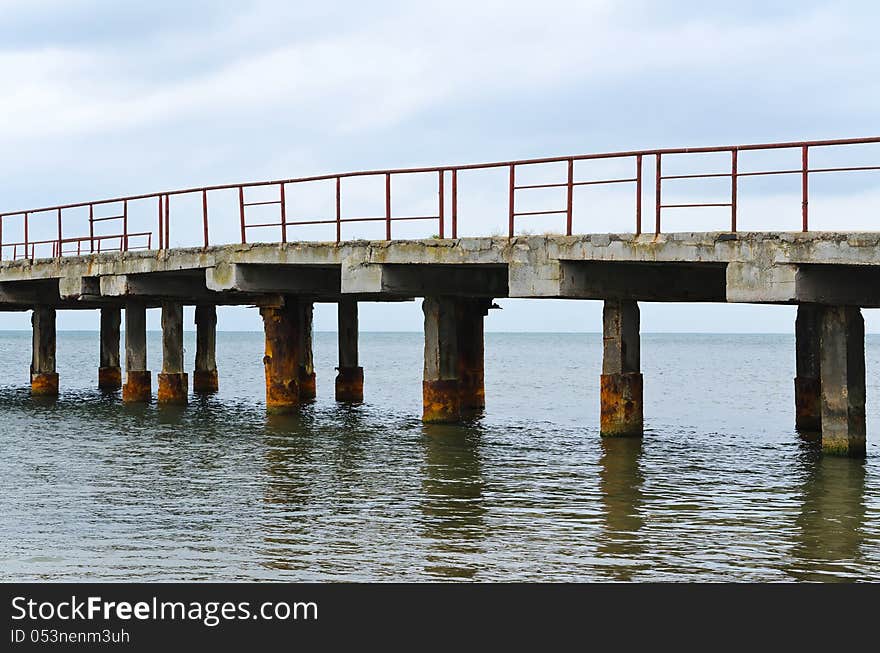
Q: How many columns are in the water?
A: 13